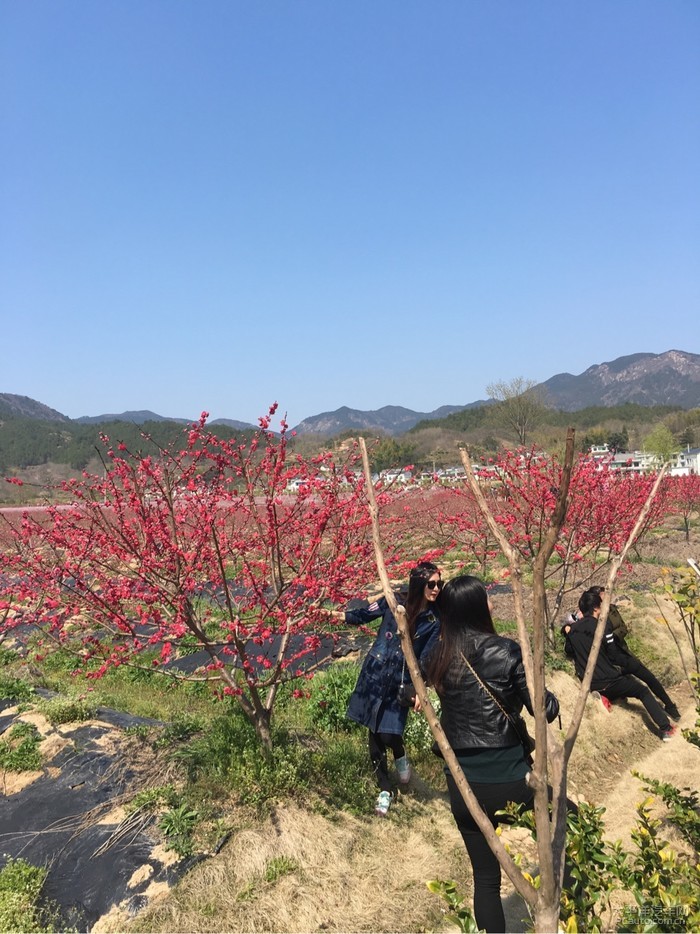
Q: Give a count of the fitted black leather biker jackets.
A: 1